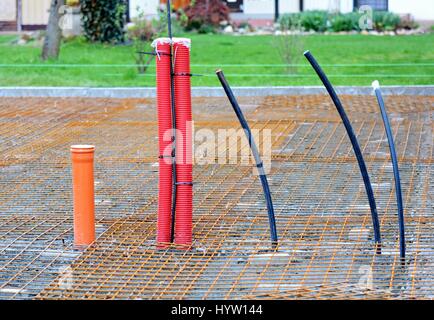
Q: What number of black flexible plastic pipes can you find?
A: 3